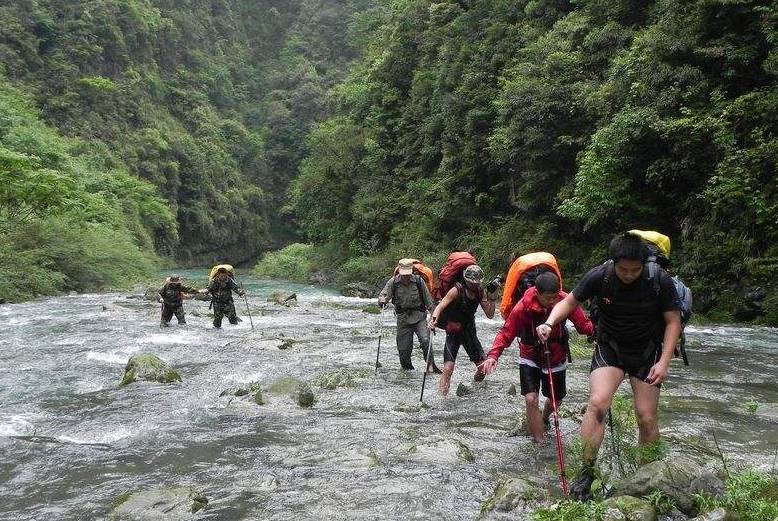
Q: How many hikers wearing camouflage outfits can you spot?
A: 2